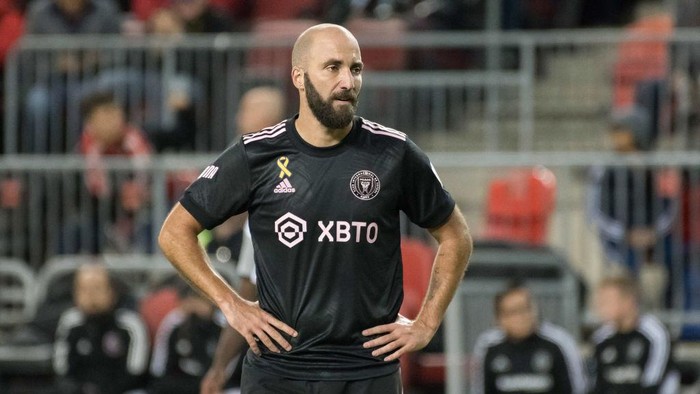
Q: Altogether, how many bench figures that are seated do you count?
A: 4